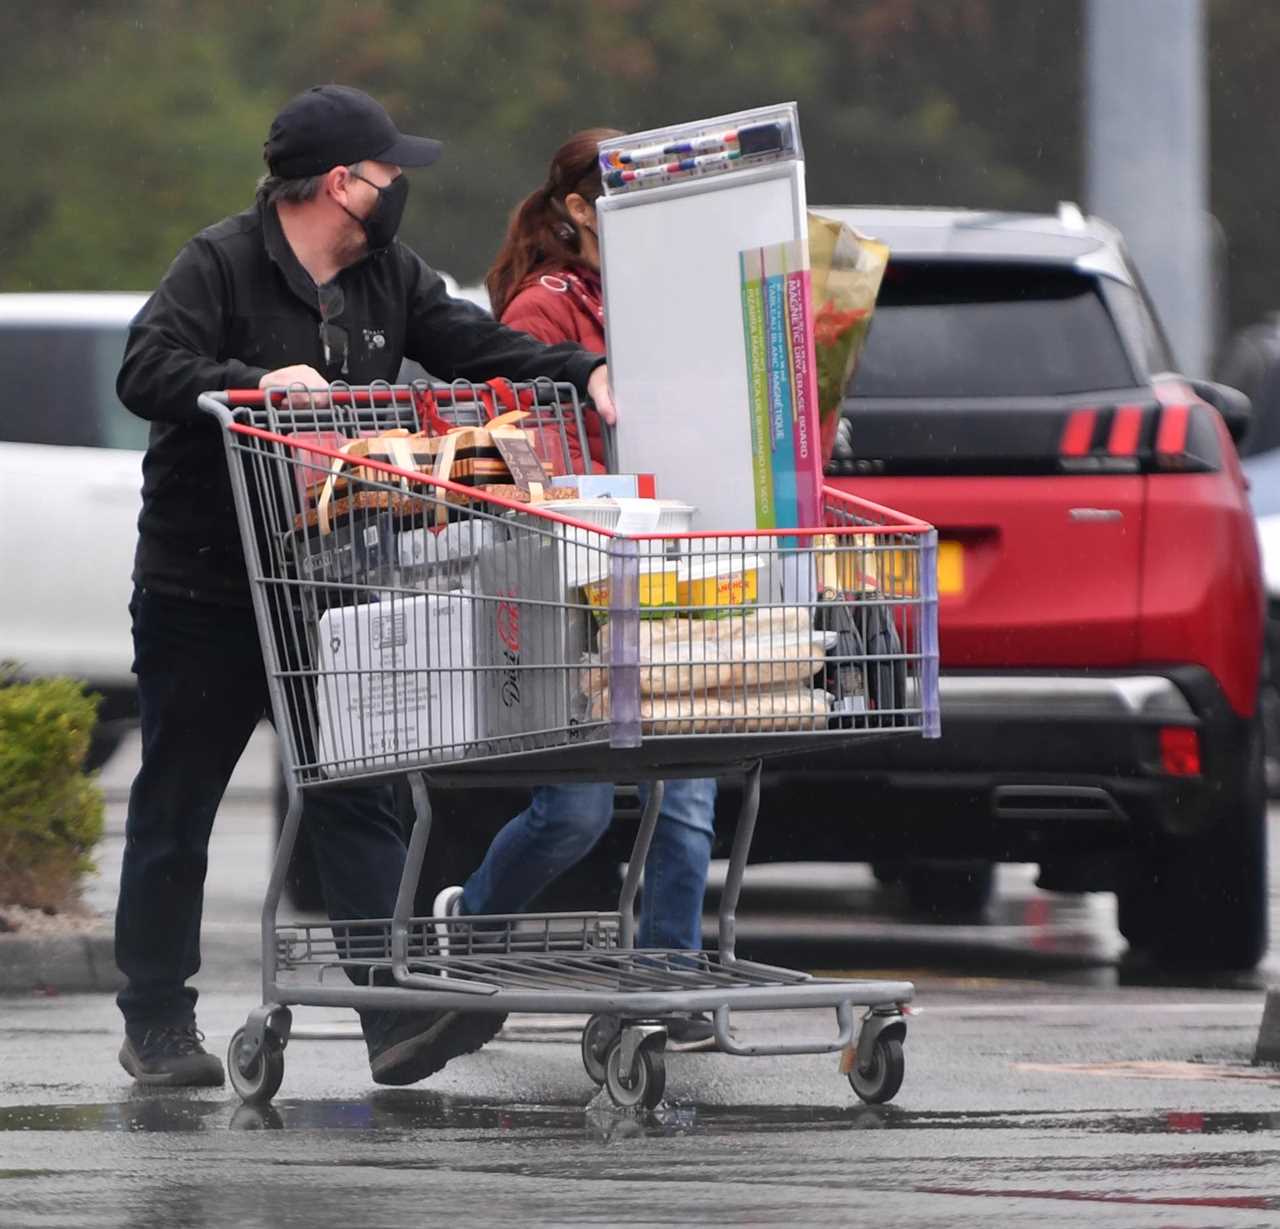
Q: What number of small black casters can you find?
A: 4